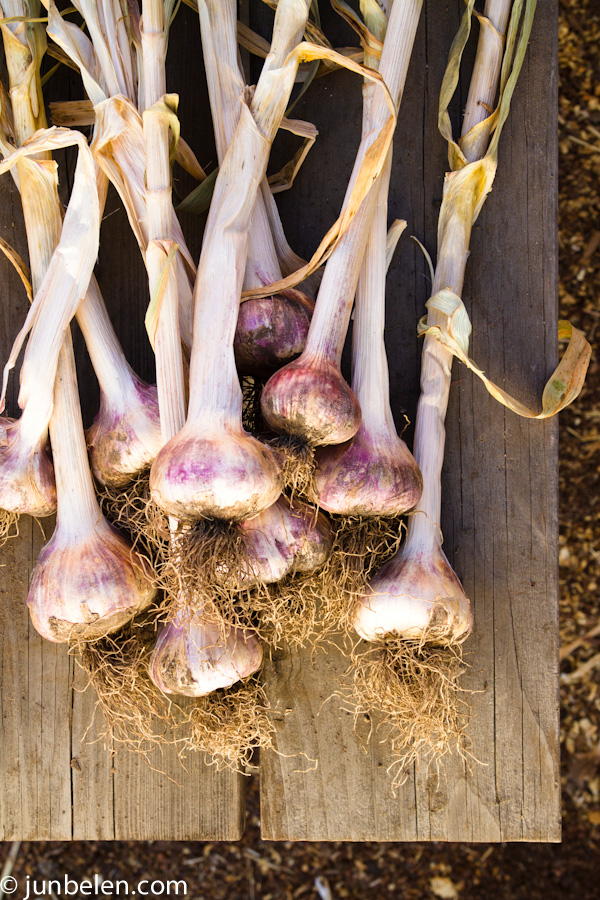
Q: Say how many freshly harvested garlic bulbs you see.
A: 10